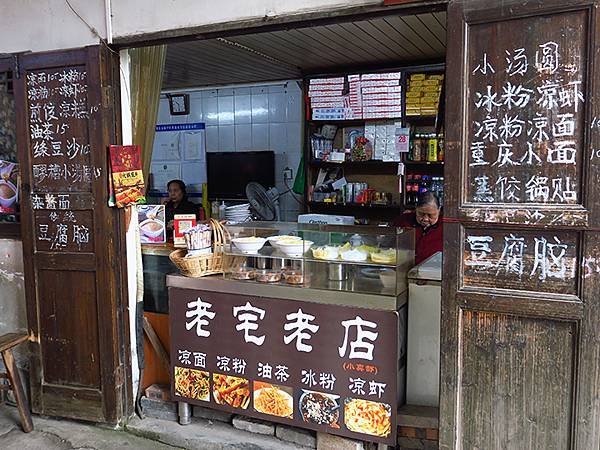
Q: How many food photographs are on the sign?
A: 5